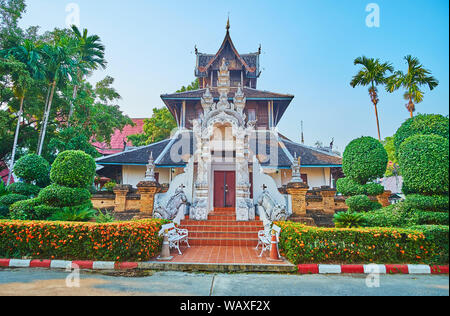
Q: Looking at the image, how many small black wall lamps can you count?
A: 2